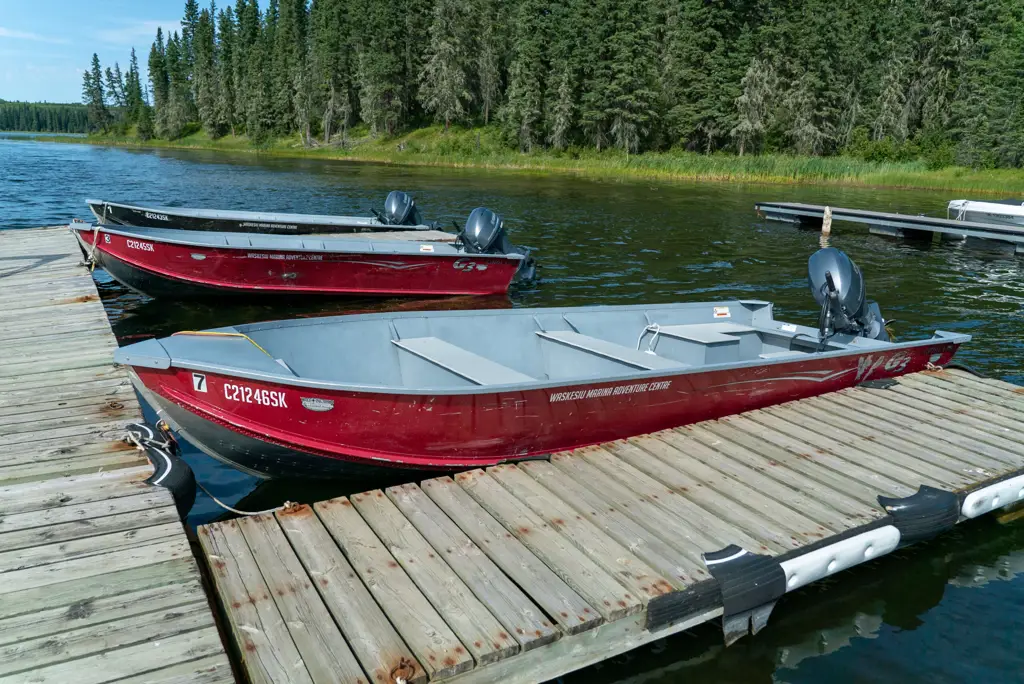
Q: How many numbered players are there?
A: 0